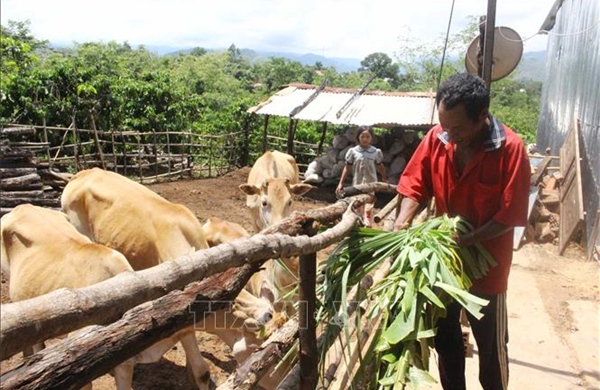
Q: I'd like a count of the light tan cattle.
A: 4